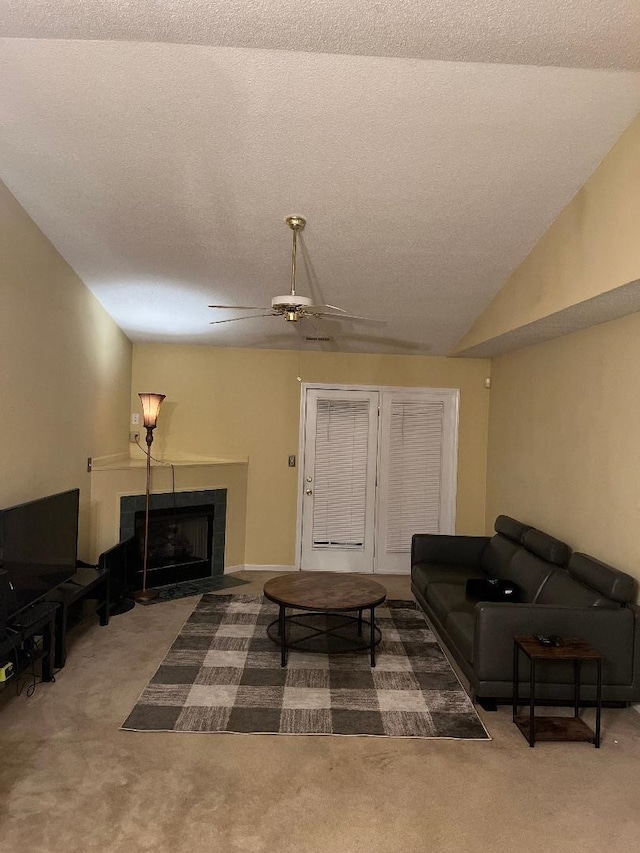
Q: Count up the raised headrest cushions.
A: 3